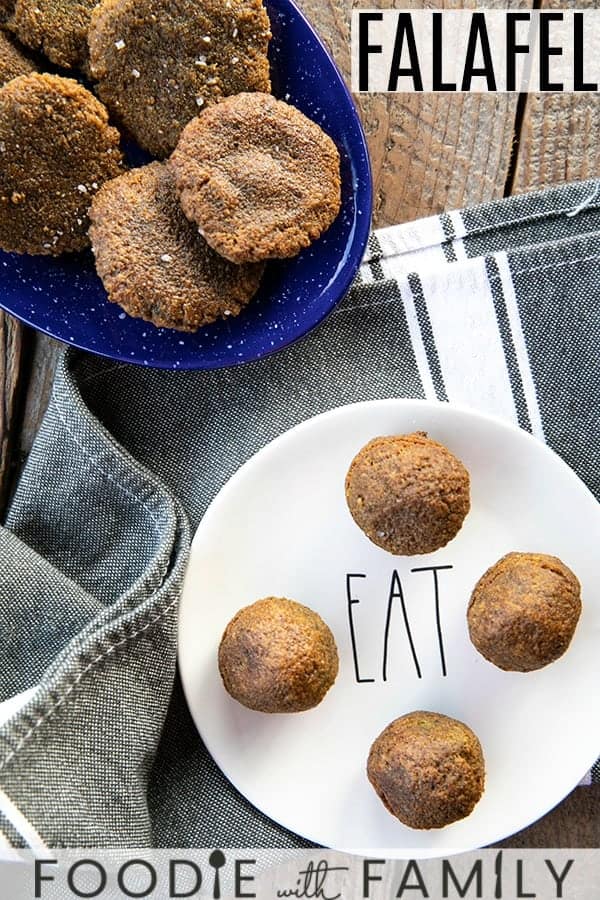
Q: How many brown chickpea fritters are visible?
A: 10